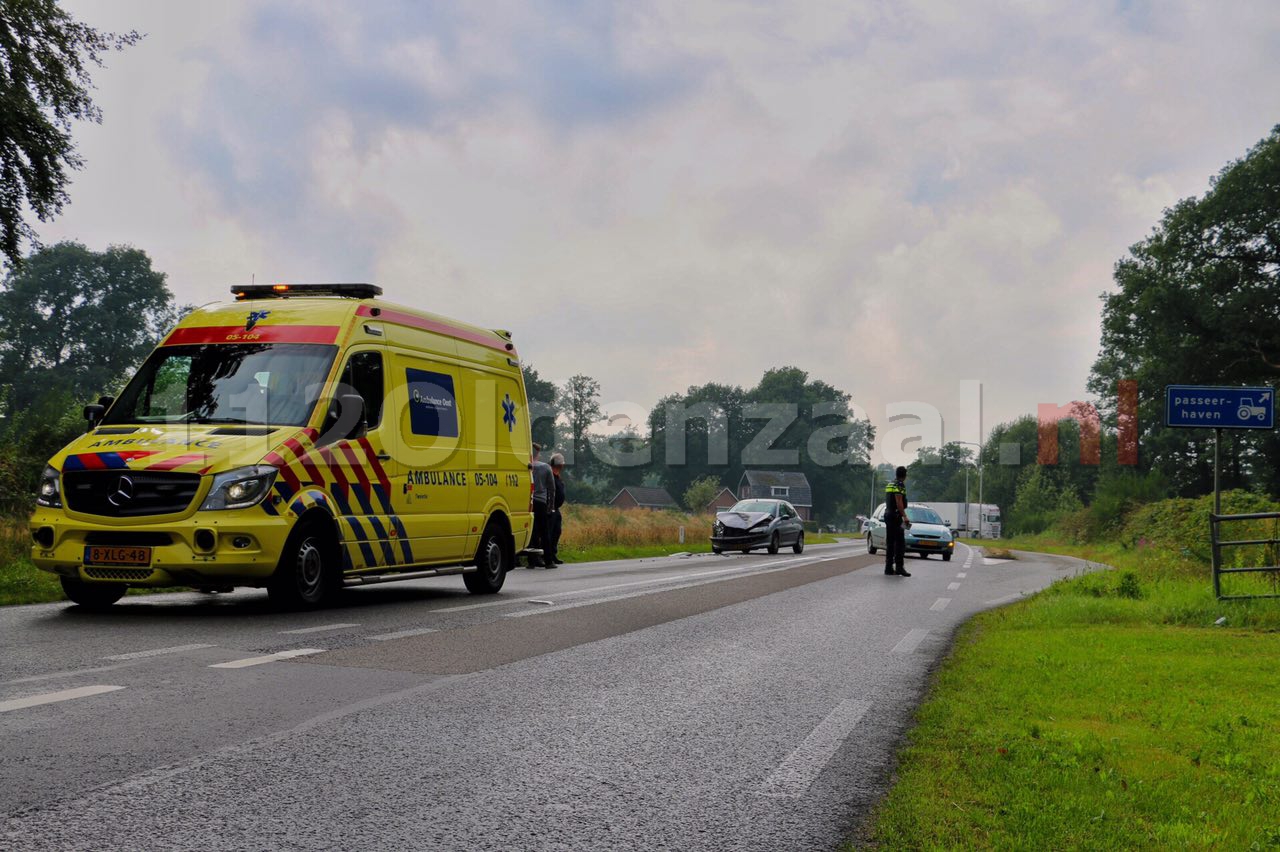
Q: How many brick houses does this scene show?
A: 3